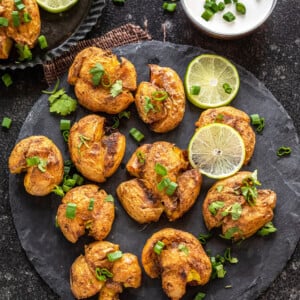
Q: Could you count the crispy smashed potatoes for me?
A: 11